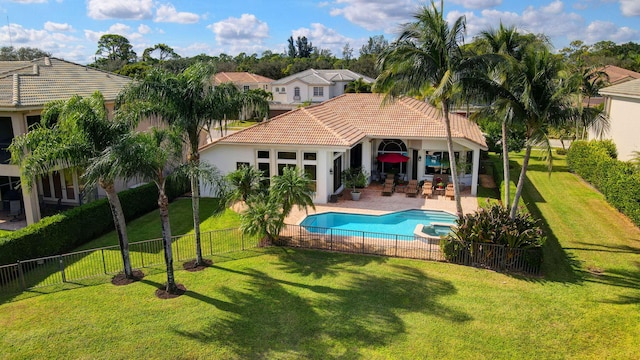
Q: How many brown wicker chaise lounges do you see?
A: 4